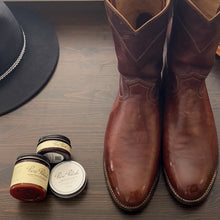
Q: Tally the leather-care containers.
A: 3